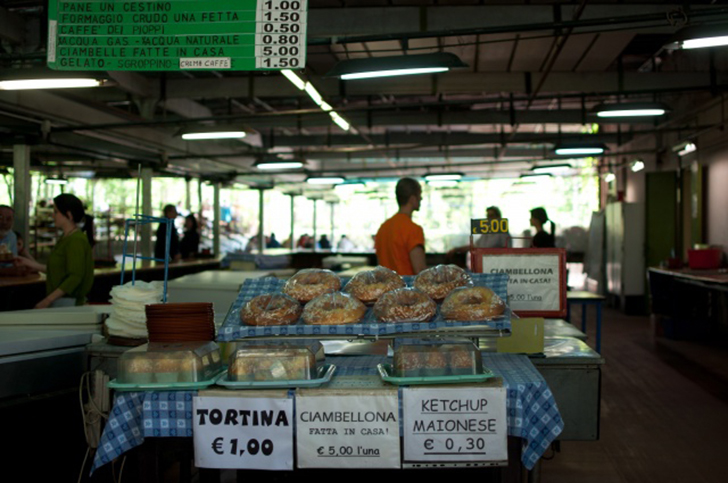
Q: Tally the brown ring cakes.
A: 7